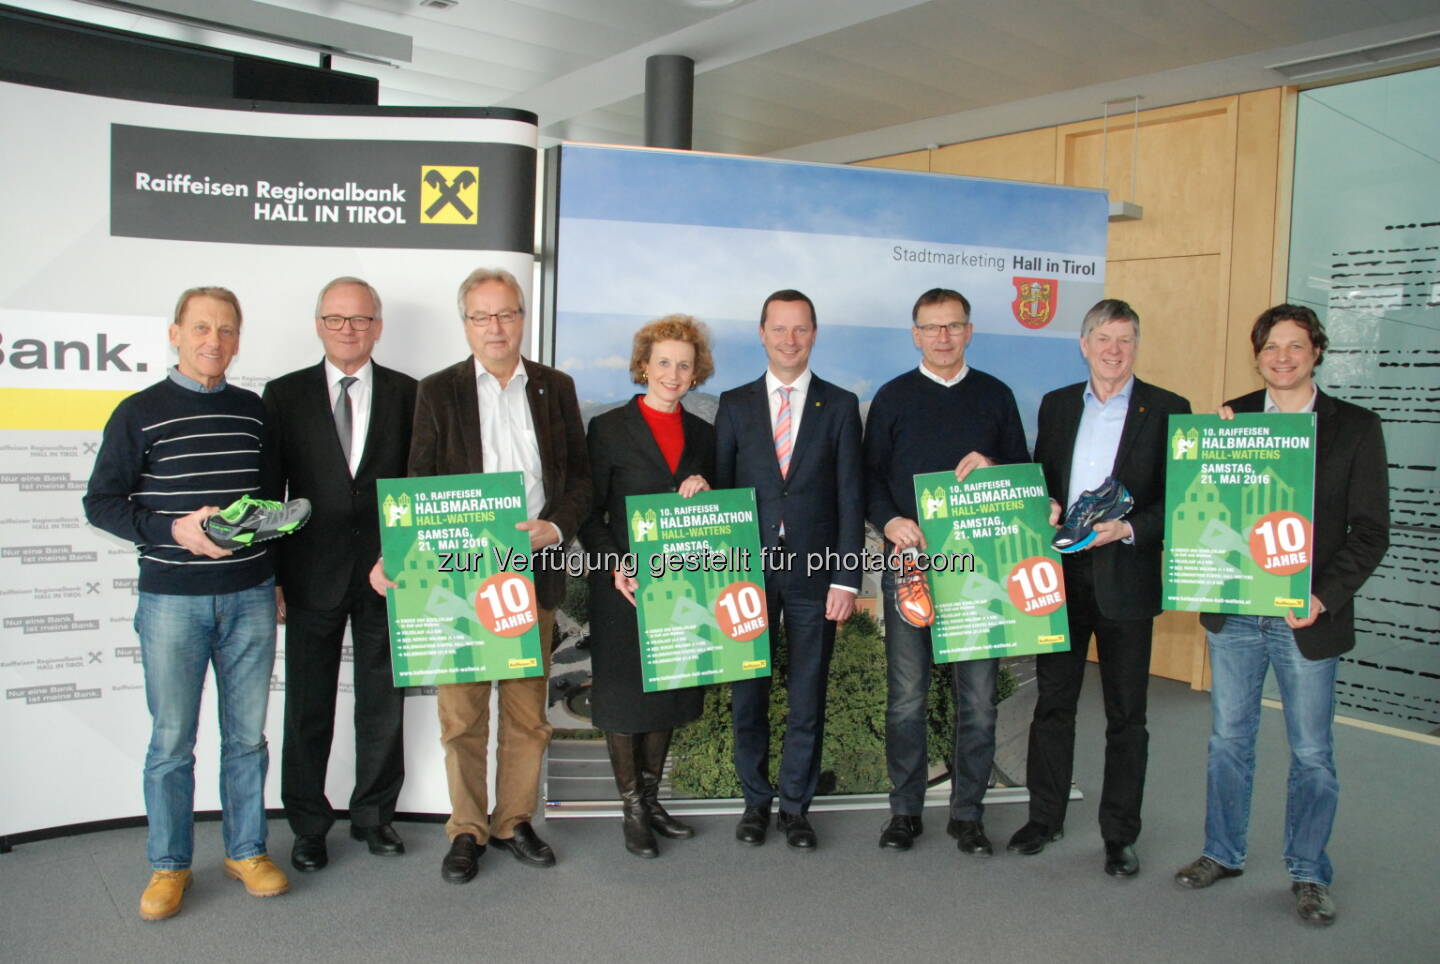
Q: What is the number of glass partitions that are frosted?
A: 1